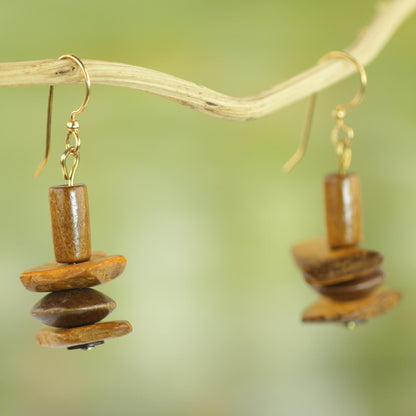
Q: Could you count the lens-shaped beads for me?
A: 2